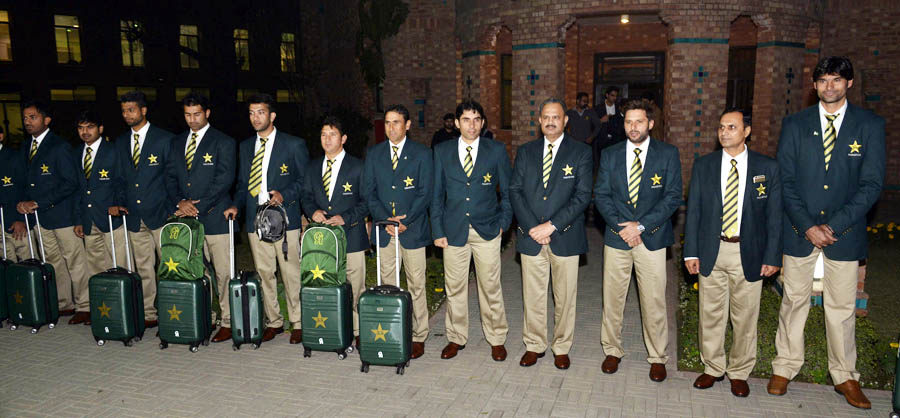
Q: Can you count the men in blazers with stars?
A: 13